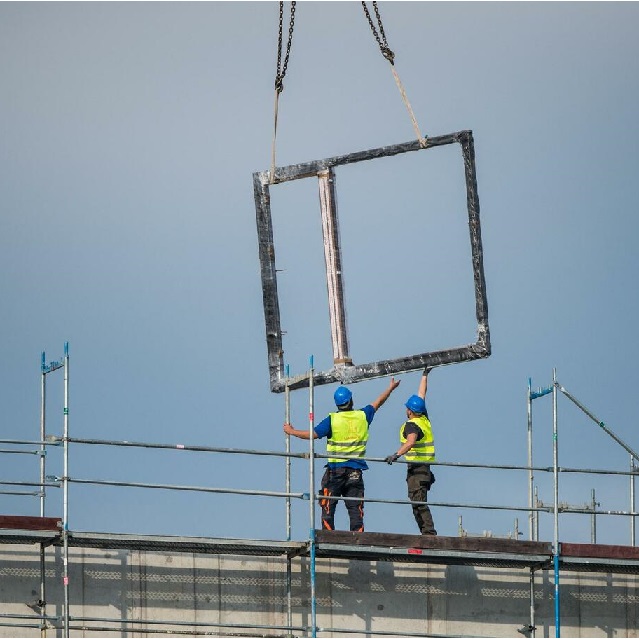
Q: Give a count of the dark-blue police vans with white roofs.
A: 0